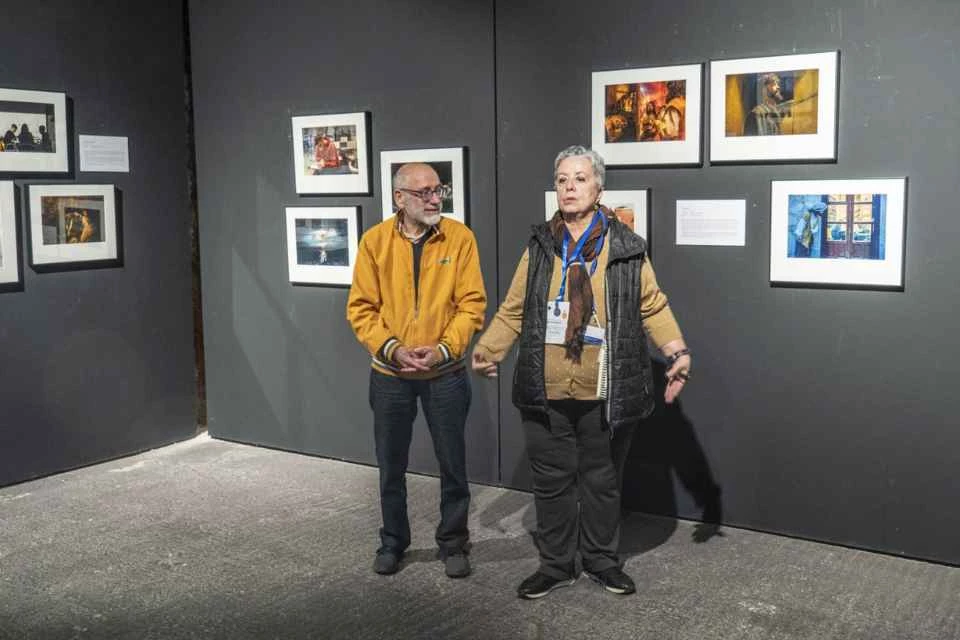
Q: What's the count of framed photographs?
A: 10